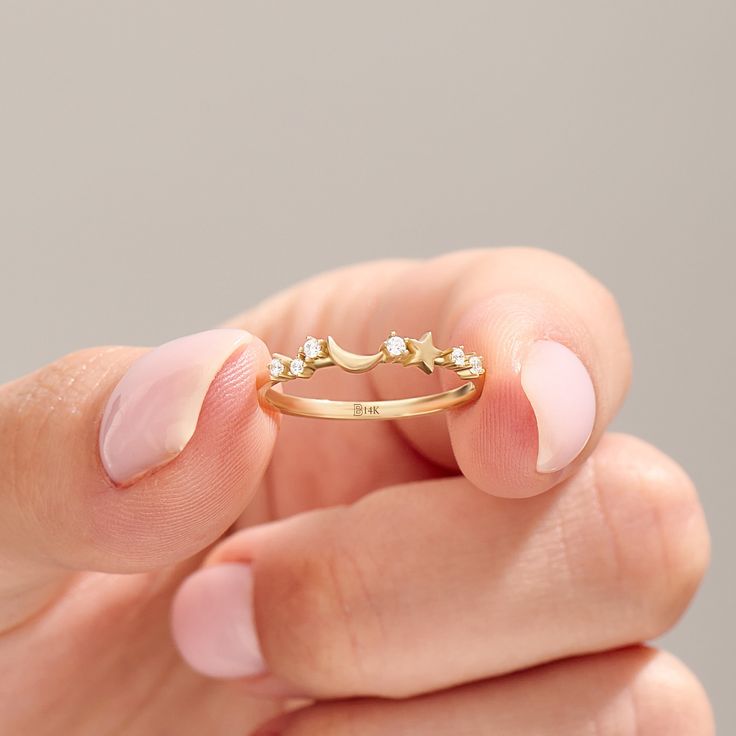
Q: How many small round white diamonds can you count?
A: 6